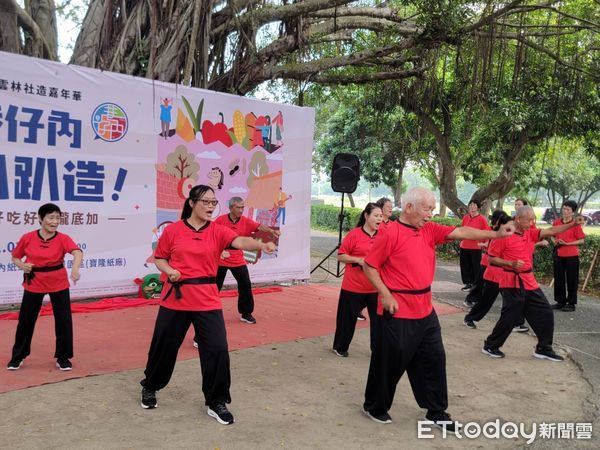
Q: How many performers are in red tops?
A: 11